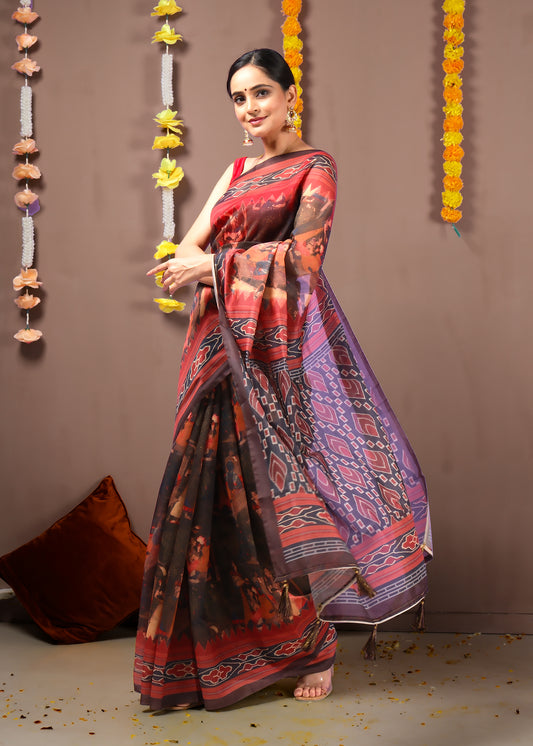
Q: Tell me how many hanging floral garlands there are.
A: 4